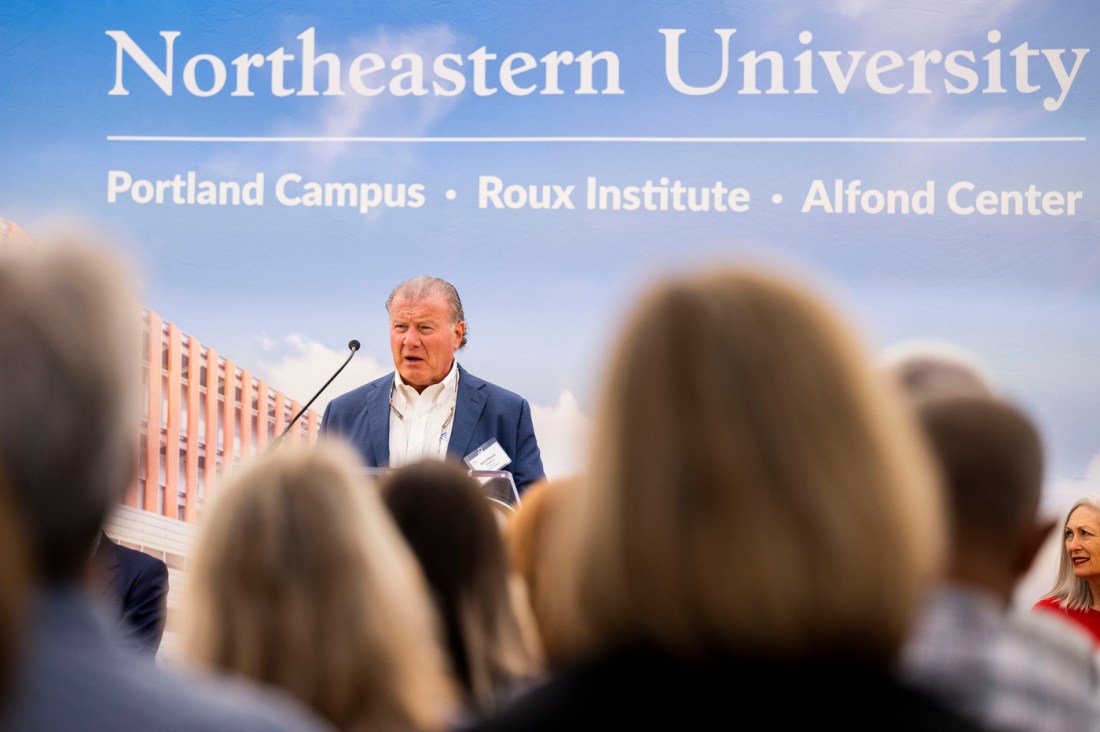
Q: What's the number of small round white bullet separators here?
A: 2